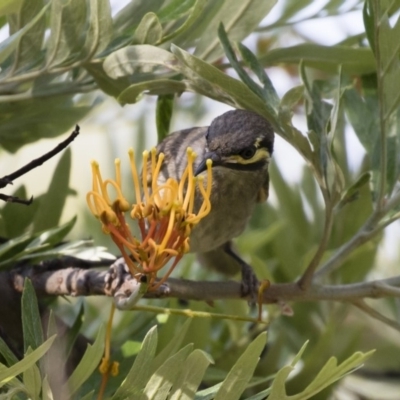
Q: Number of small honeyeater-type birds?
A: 1